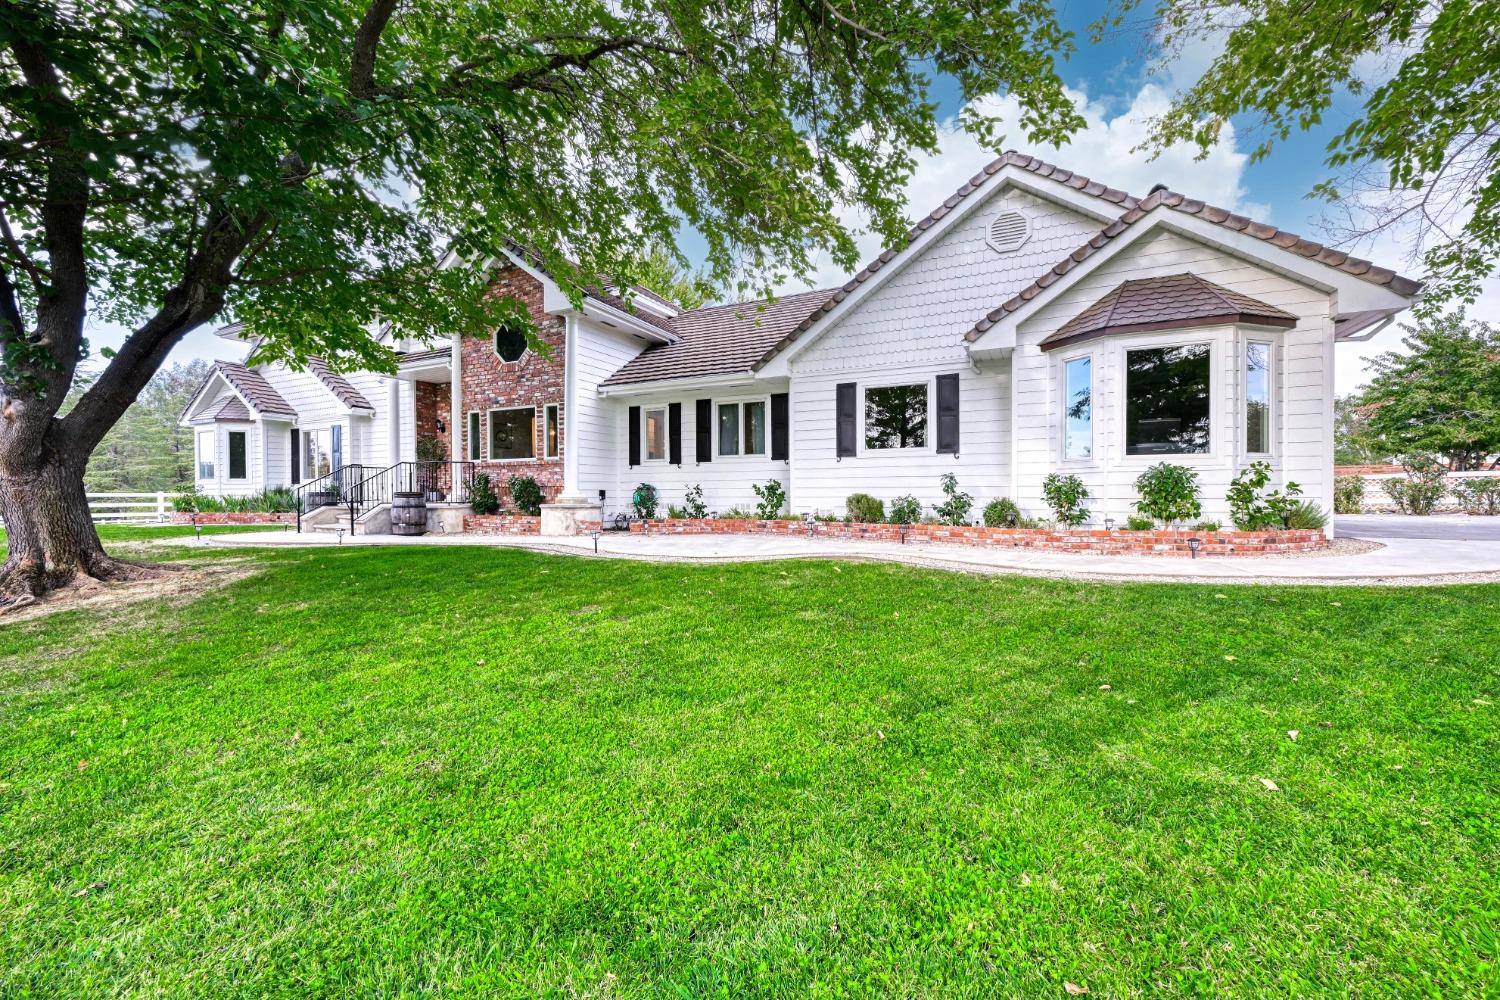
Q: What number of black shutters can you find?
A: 8